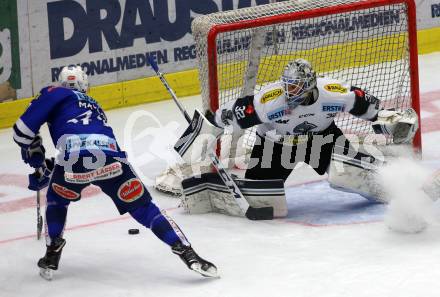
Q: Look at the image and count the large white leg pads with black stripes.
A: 2